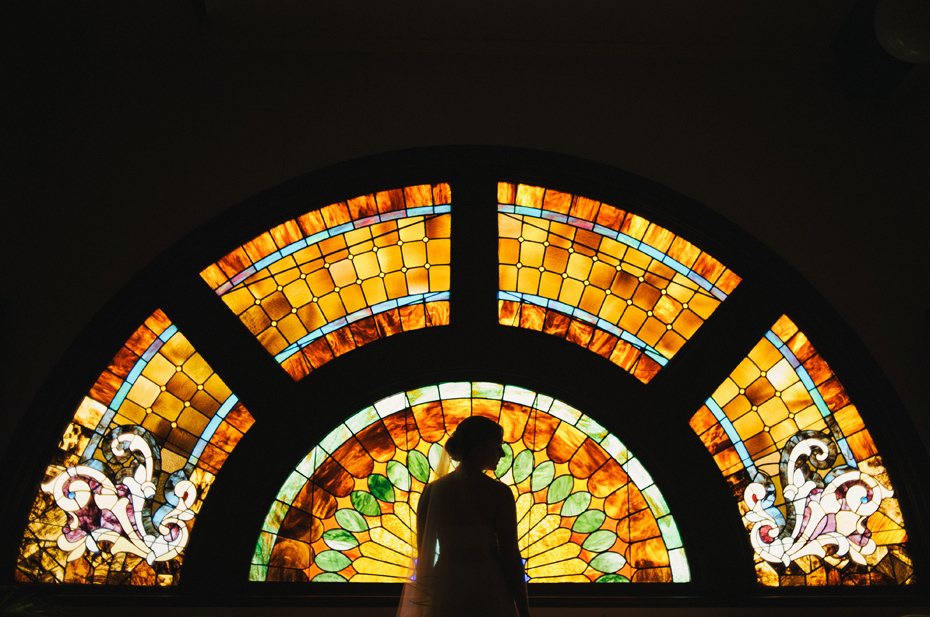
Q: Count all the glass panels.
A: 5